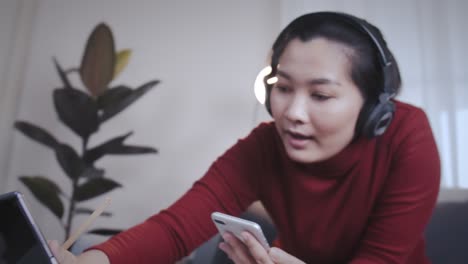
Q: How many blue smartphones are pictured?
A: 0